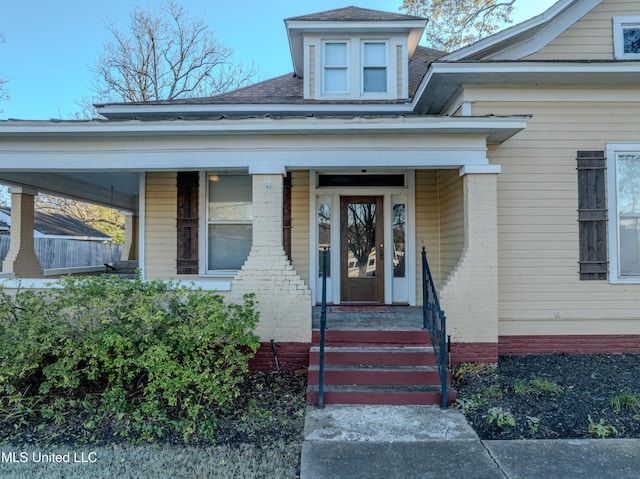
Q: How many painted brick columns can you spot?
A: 4